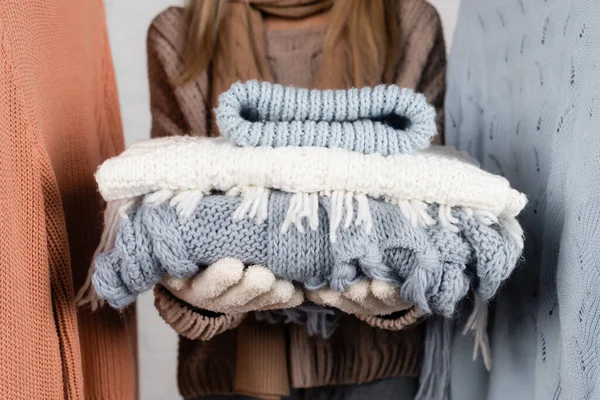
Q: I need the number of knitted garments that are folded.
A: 3